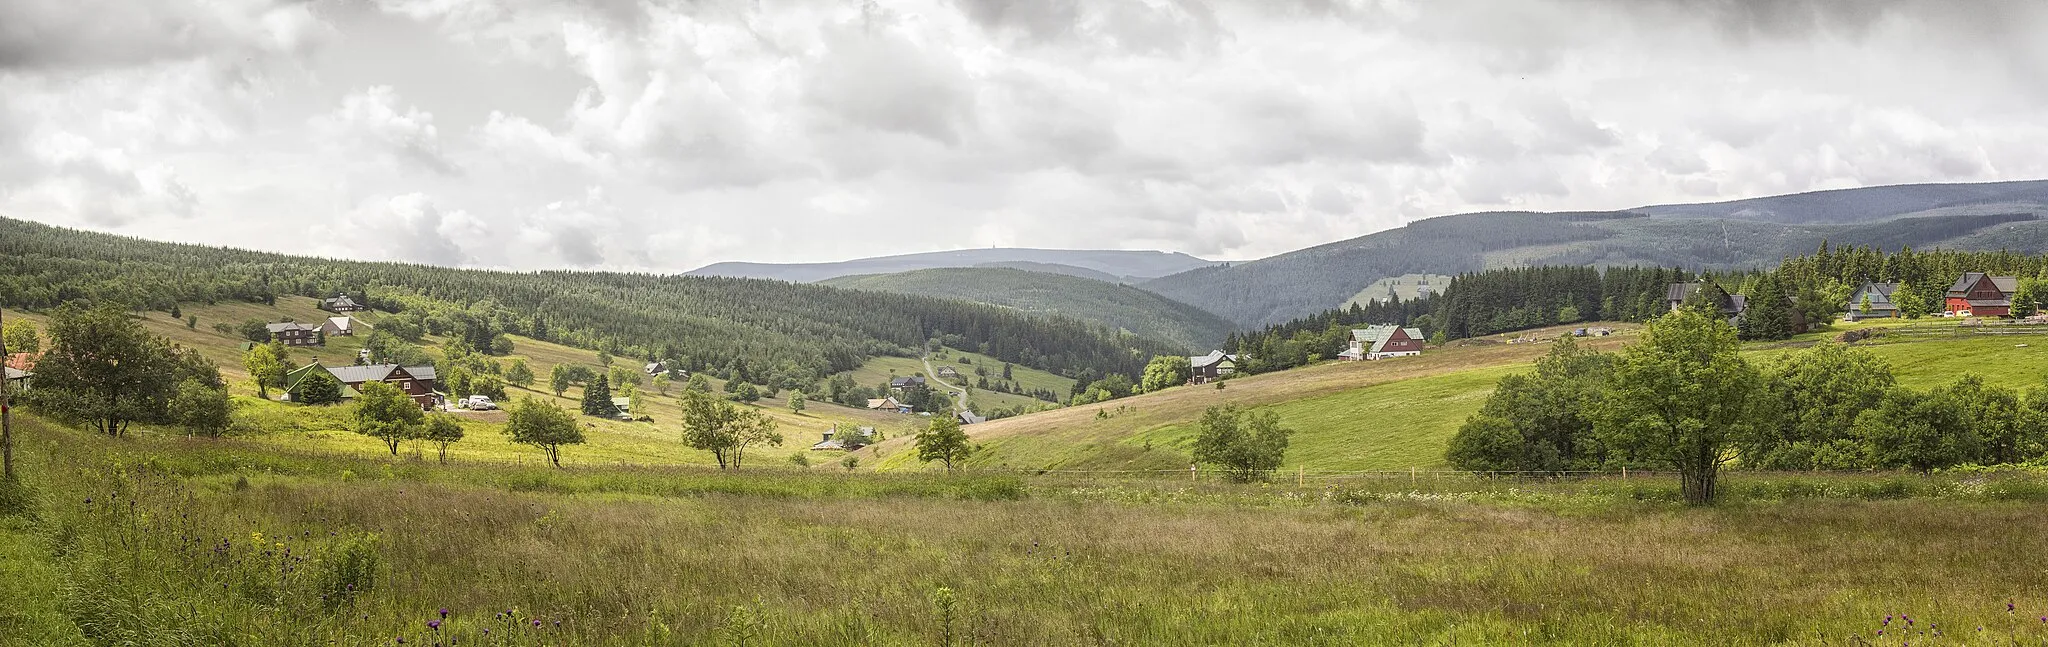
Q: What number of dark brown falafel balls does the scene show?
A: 0